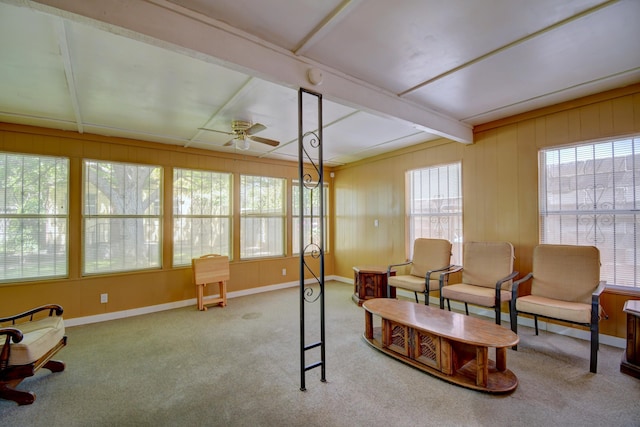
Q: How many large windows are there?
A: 7